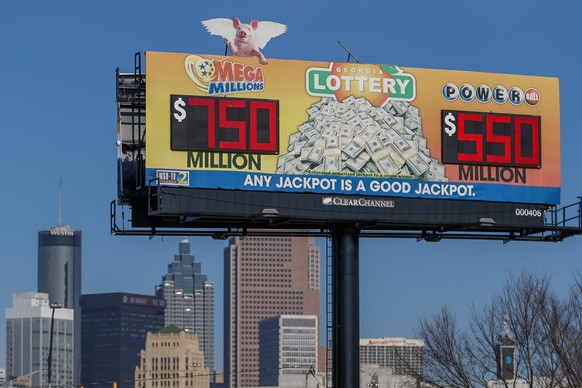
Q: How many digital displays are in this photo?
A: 2